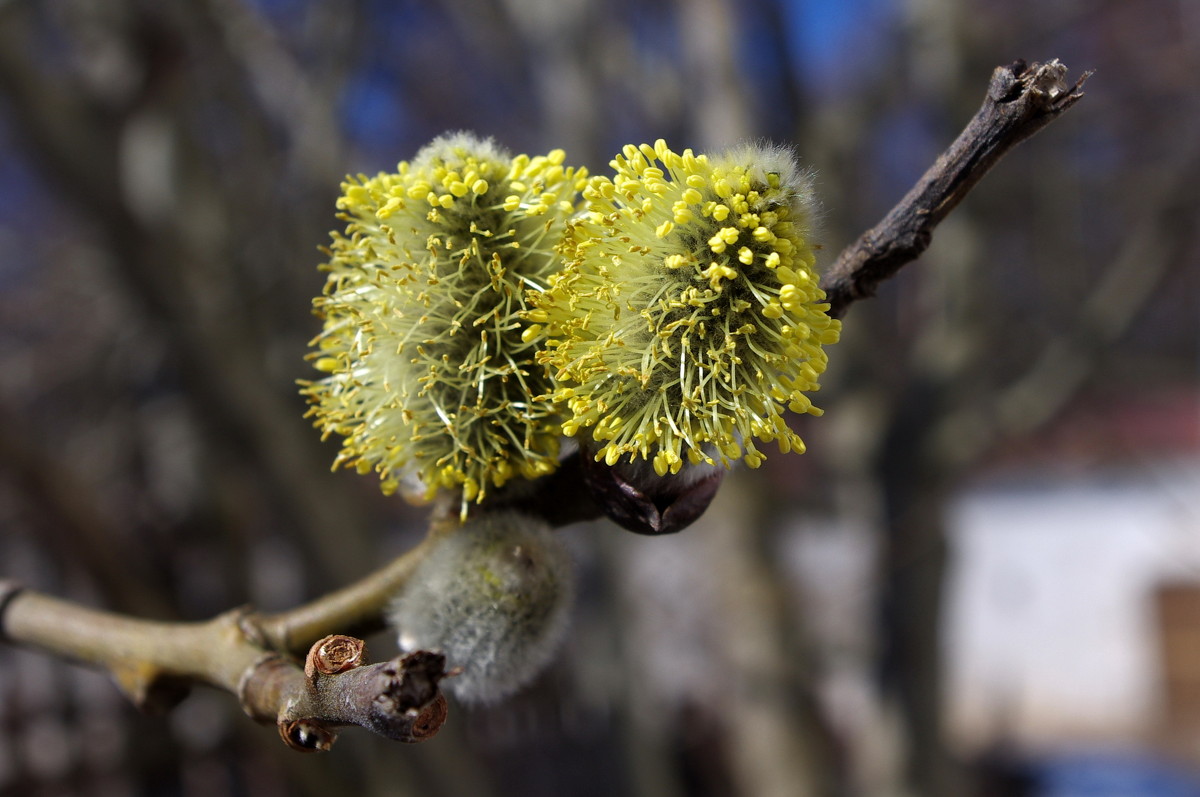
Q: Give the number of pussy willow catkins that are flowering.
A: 2